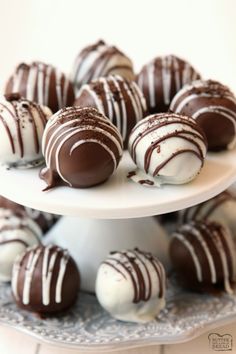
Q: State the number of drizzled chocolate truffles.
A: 14